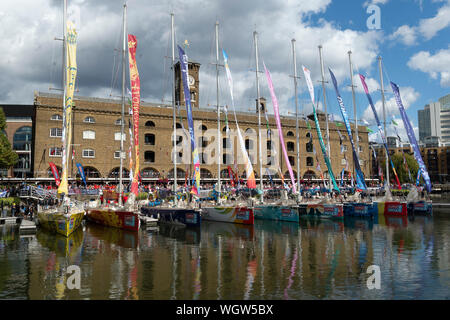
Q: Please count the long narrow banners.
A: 9